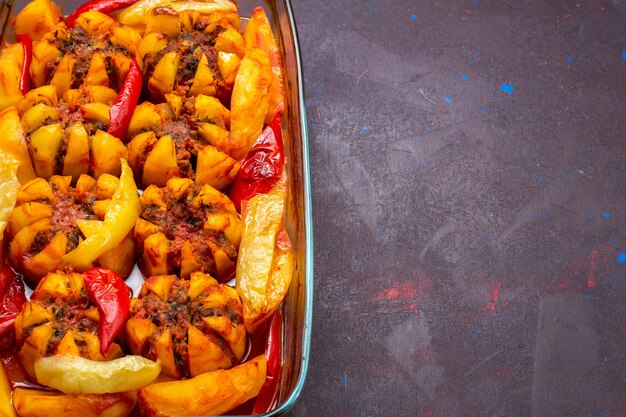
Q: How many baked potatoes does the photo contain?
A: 8